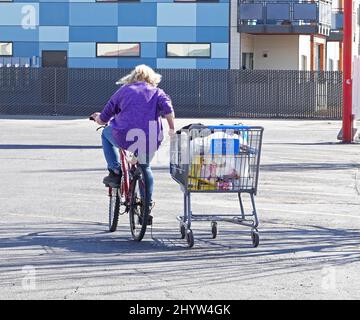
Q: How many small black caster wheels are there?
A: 4